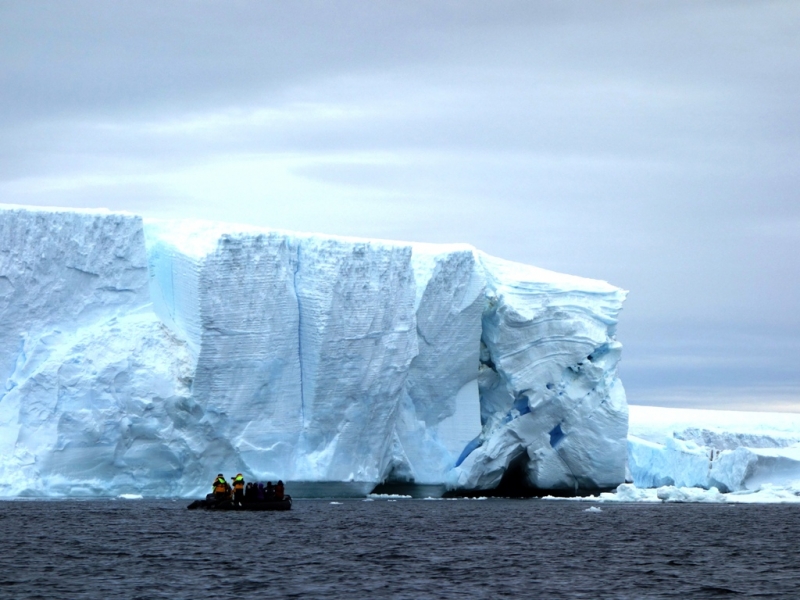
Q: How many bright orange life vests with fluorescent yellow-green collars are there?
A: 2